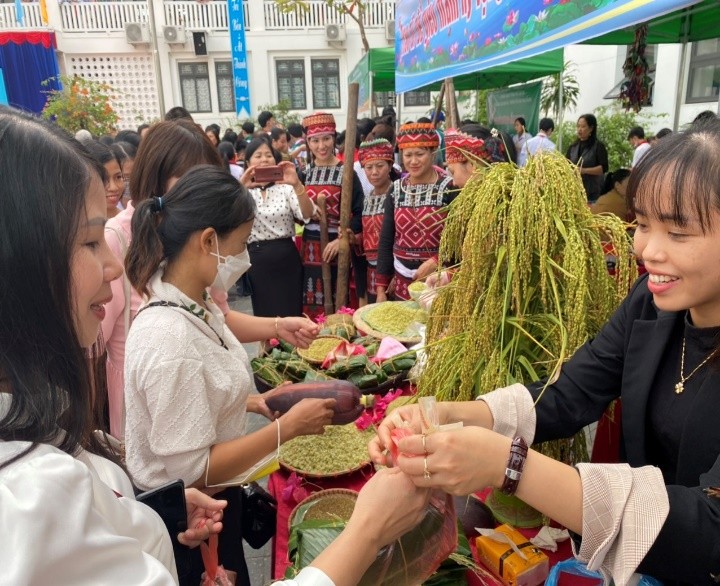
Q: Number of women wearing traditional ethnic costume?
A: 4